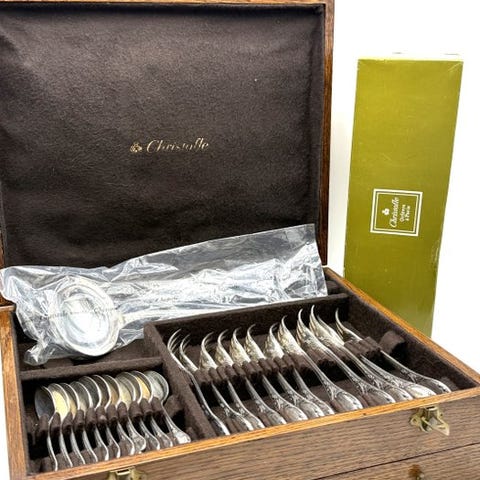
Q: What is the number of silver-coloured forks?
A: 12